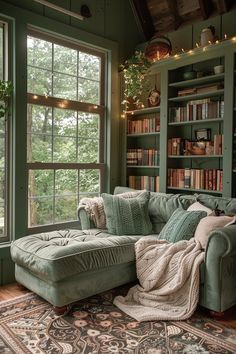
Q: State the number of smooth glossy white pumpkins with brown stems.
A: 0